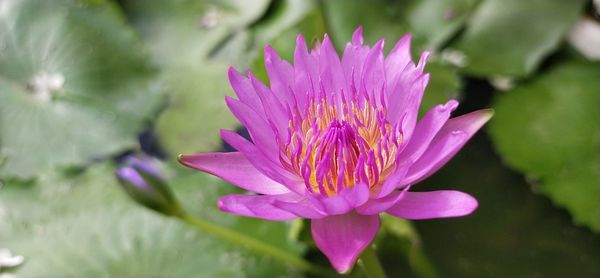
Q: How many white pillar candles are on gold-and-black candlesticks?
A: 0